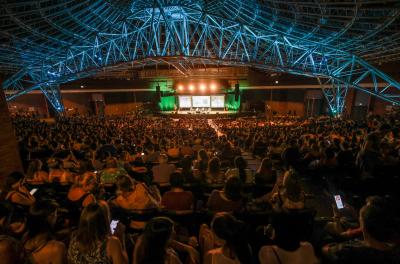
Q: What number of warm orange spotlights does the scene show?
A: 4